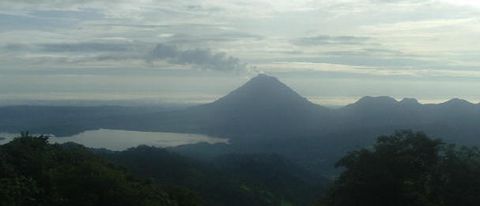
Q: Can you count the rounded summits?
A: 3